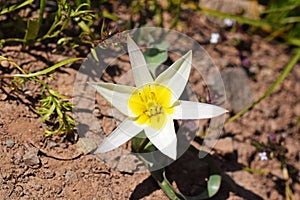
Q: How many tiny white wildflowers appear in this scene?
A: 3